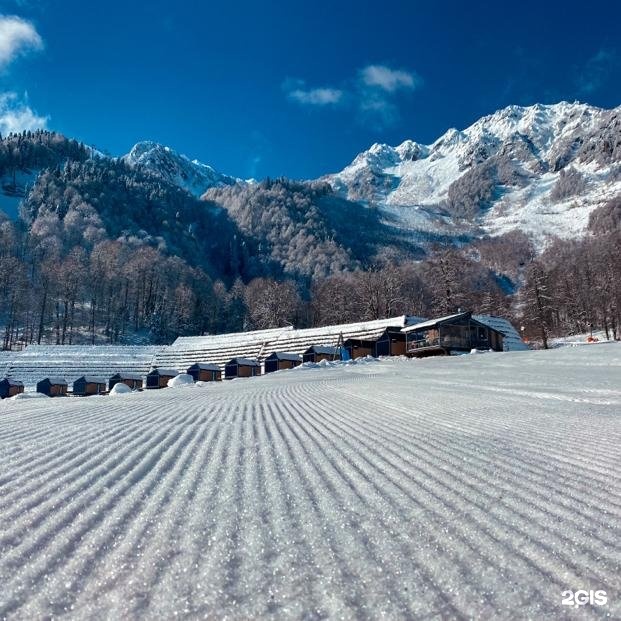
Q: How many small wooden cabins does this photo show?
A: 11